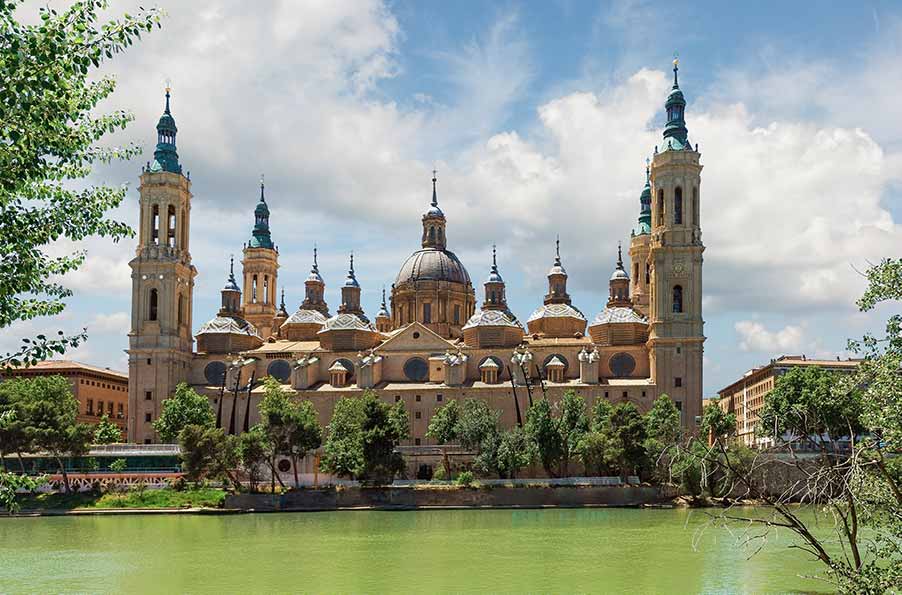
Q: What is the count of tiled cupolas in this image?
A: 6